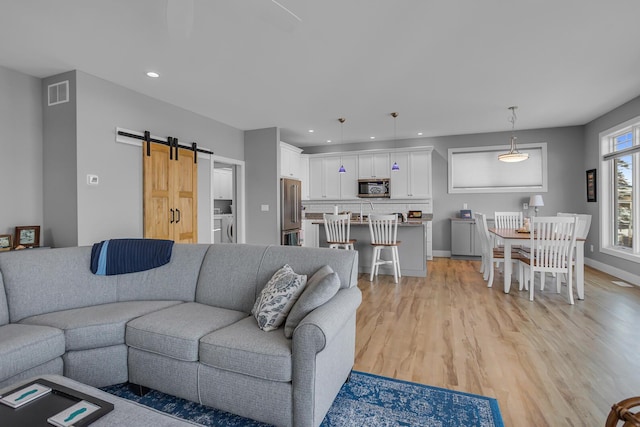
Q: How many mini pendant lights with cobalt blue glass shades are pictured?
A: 2